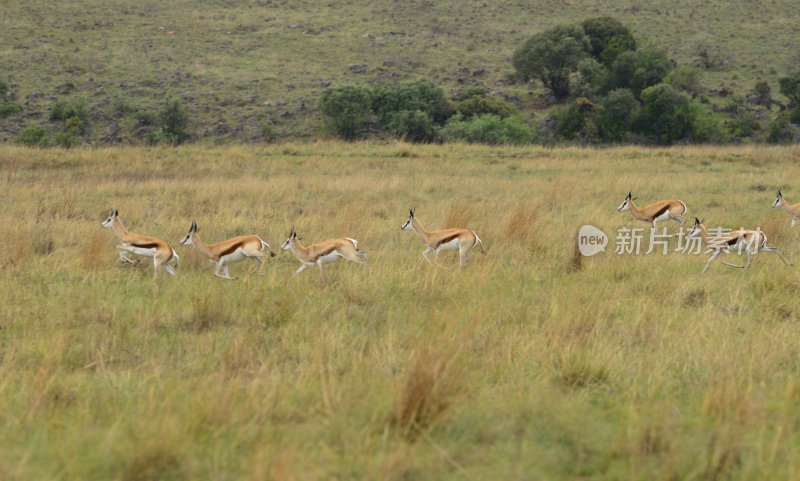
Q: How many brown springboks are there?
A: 7